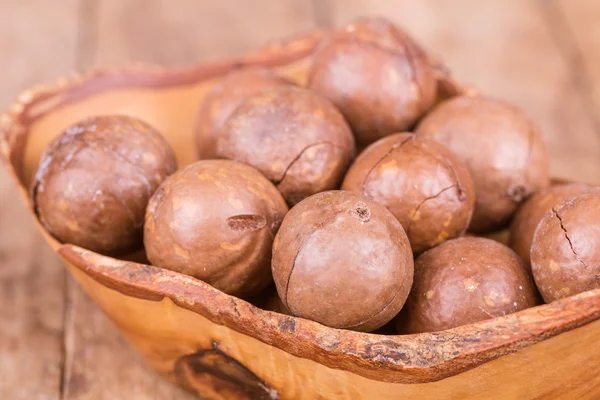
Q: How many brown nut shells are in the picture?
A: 11